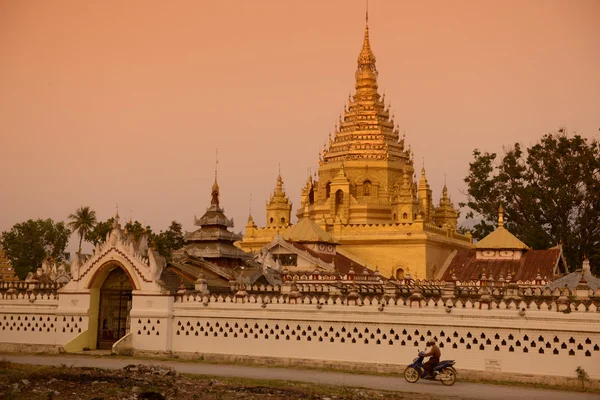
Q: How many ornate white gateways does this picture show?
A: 1